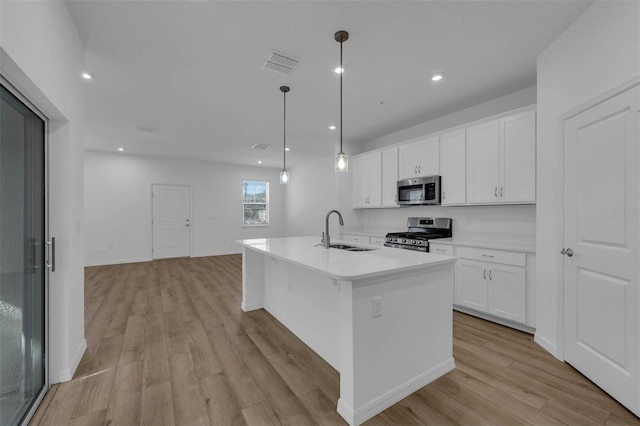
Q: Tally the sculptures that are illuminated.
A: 0